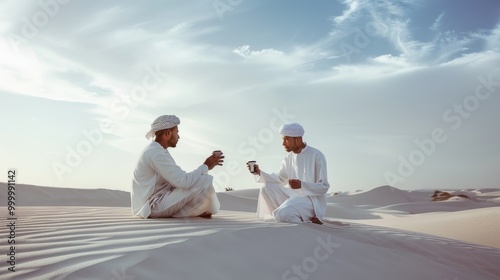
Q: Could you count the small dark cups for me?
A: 2